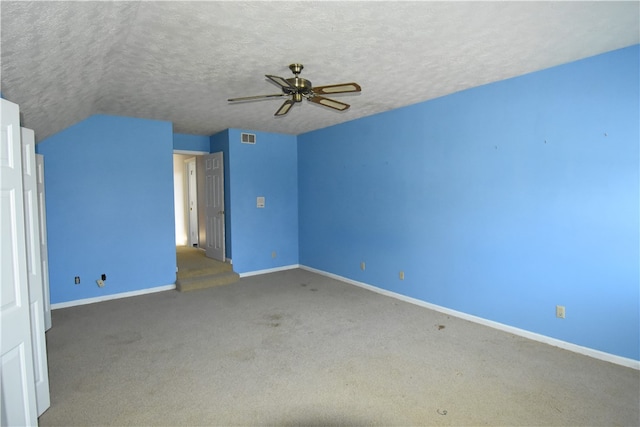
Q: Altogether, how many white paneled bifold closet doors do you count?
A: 3